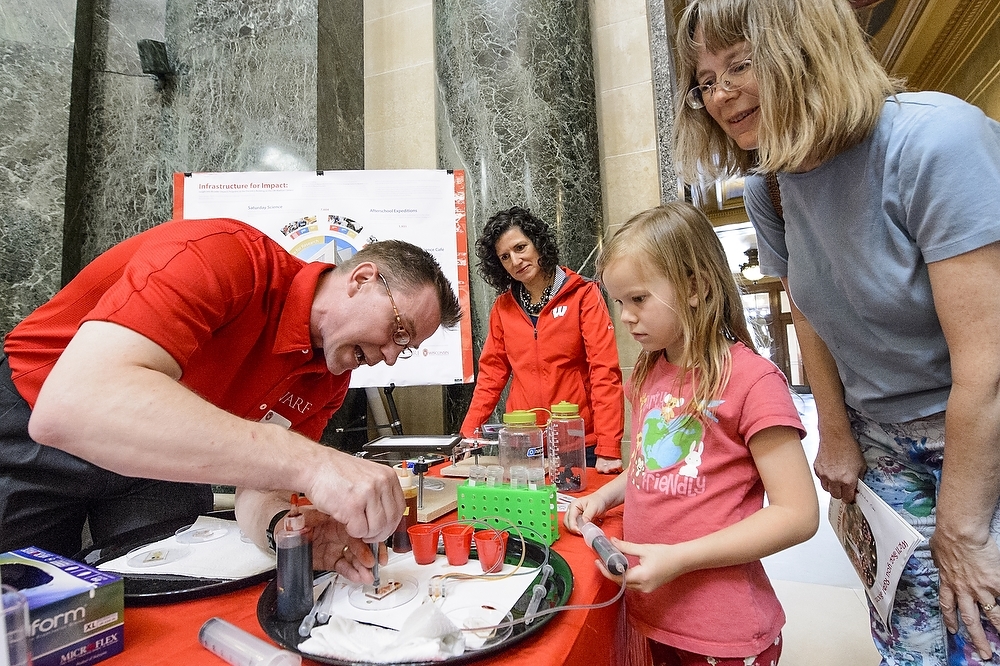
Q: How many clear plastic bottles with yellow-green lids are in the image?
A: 2